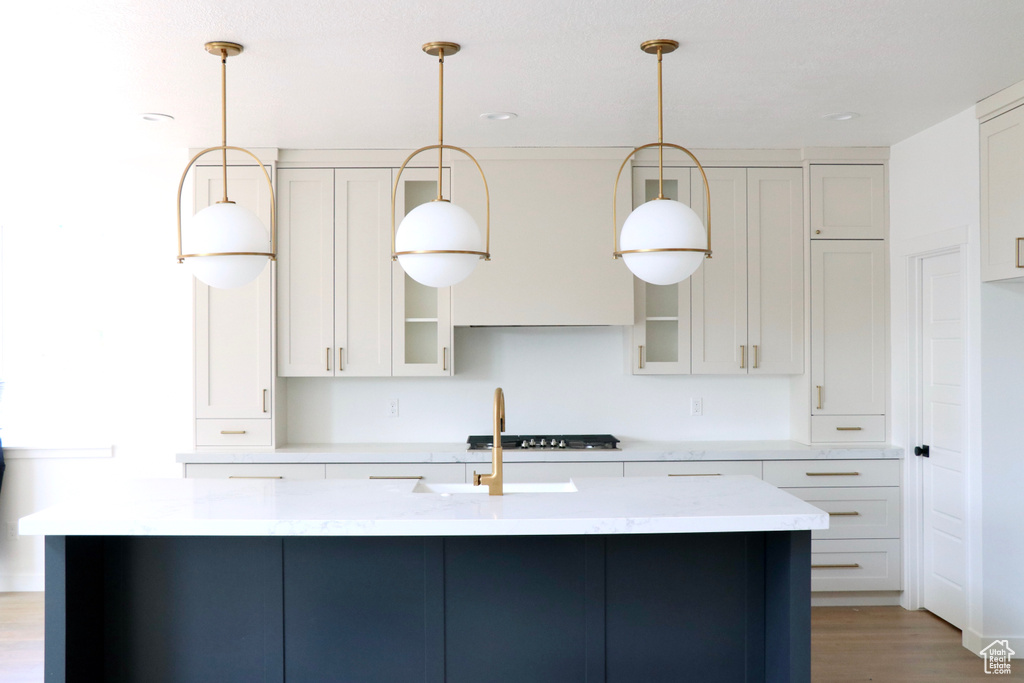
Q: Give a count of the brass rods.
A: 3